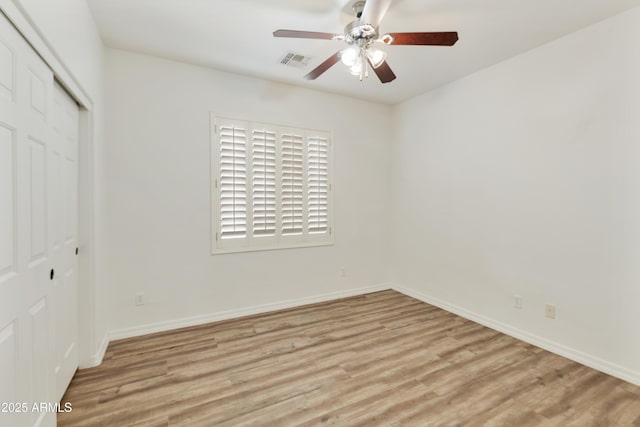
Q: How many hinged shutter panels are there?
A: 4